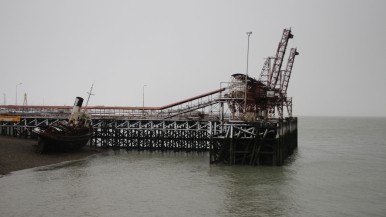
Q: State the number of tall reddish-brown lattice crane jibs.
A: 2